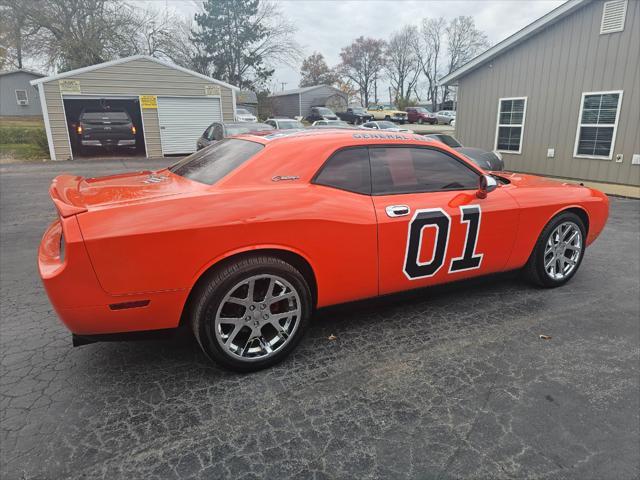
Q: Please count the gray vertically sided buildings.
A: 2